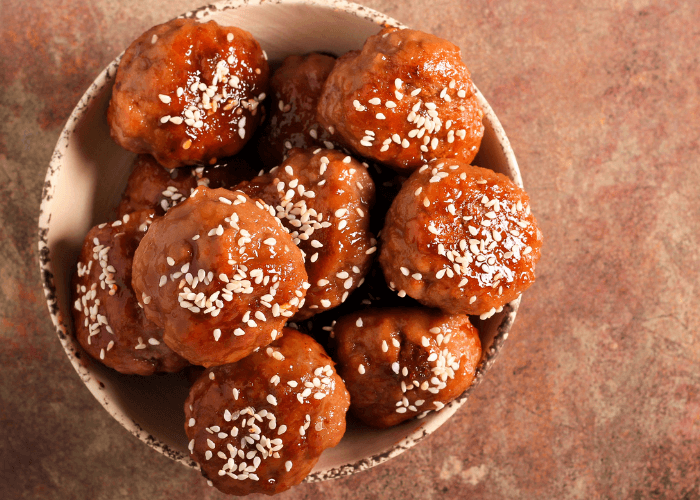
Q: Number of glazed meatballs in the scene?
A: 10